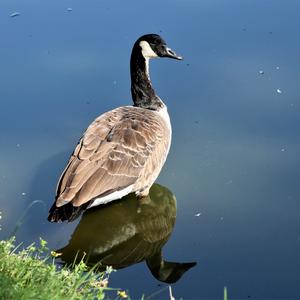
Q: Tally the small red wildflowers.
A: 0